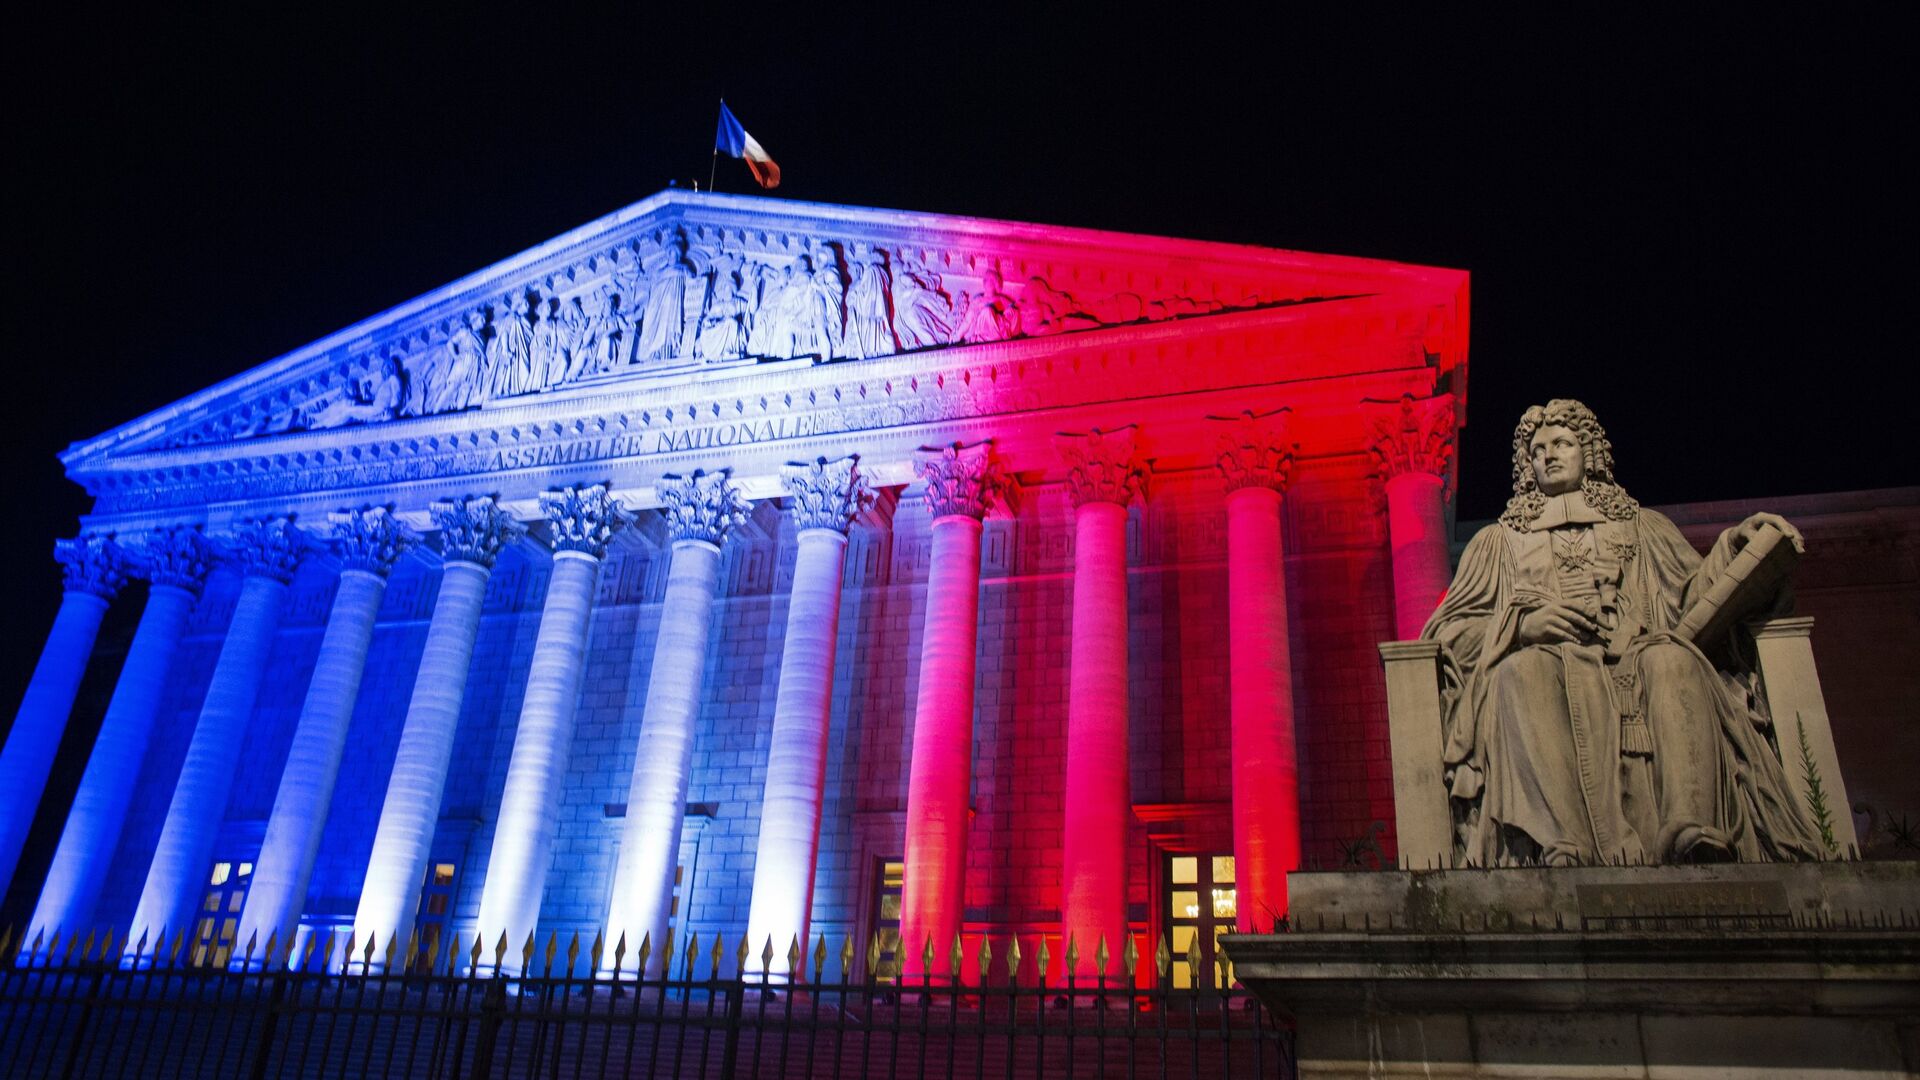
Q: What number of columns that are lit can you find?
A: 12